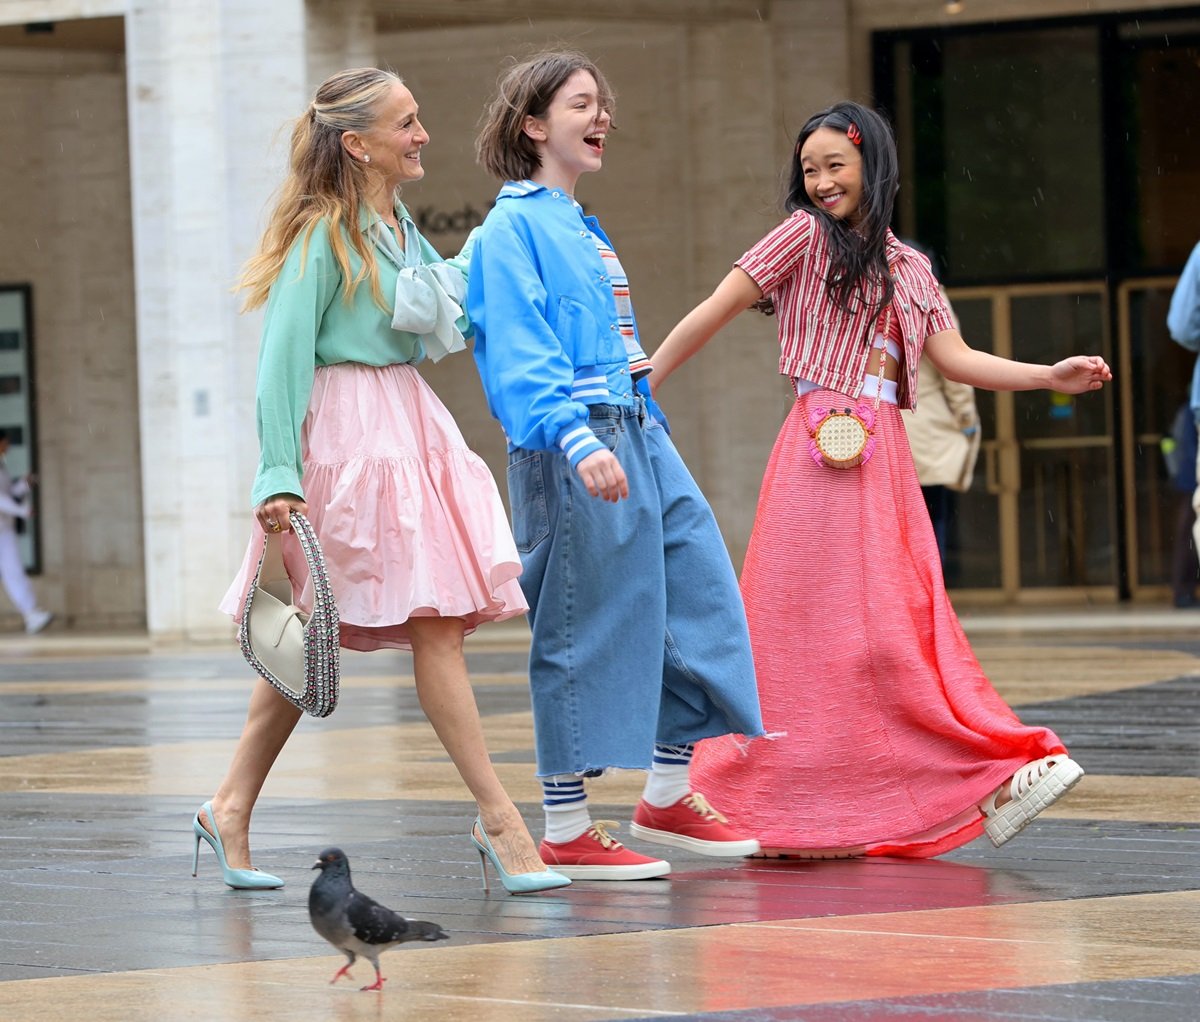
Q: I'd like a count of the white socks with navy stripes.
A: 2